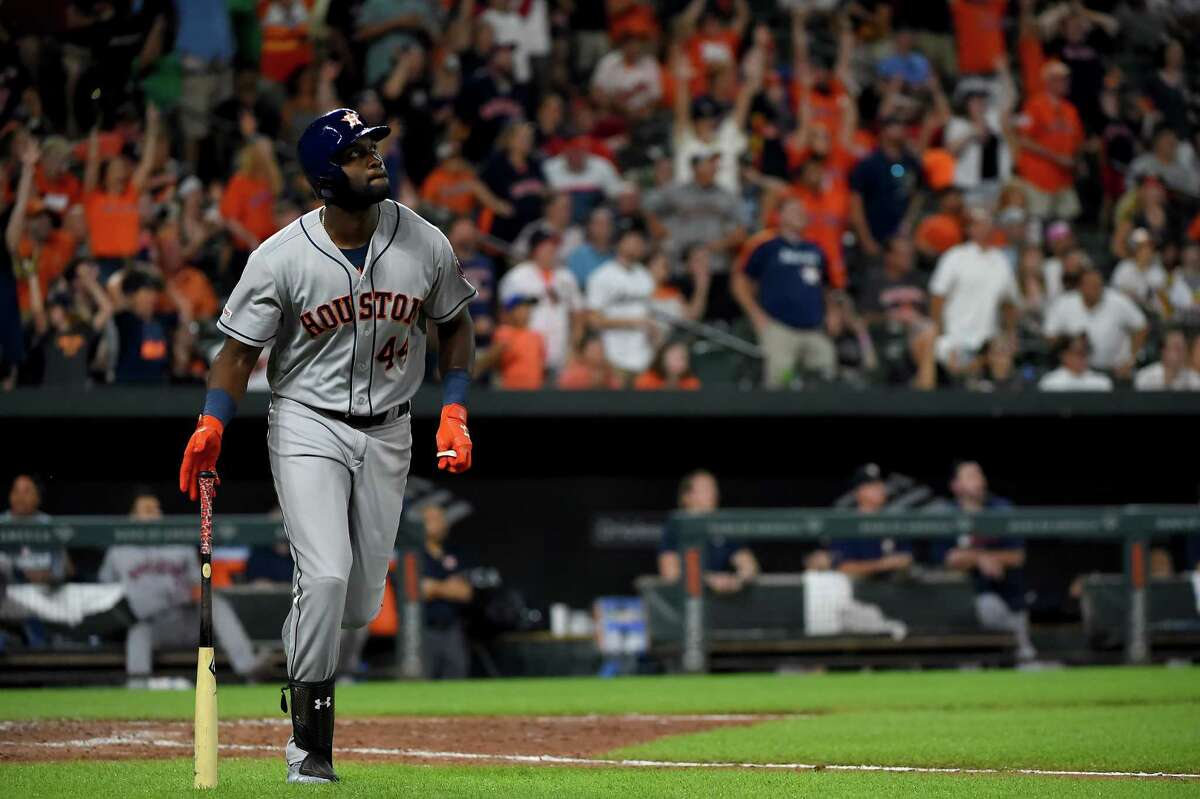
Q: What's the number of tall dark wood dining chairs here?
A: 0